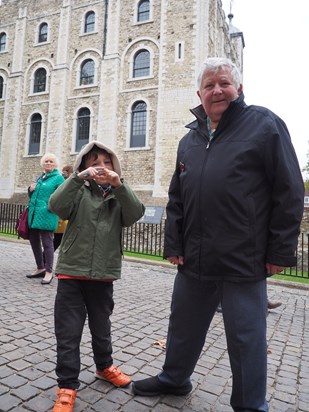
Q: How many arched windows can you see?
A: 11